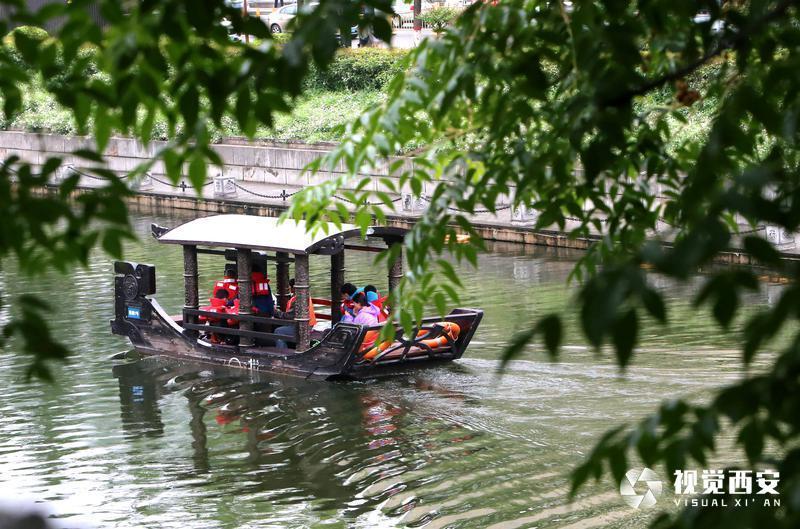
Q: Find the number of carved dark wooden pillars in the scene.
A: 6